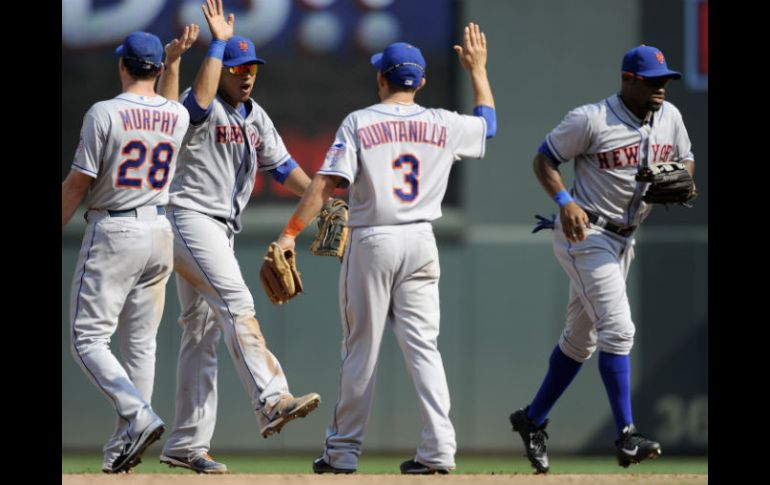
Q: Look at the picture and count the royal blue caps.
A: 4